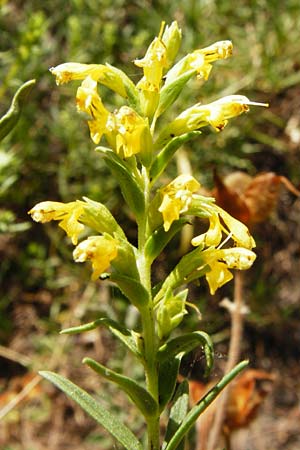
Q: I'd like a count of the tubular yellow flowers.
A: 11